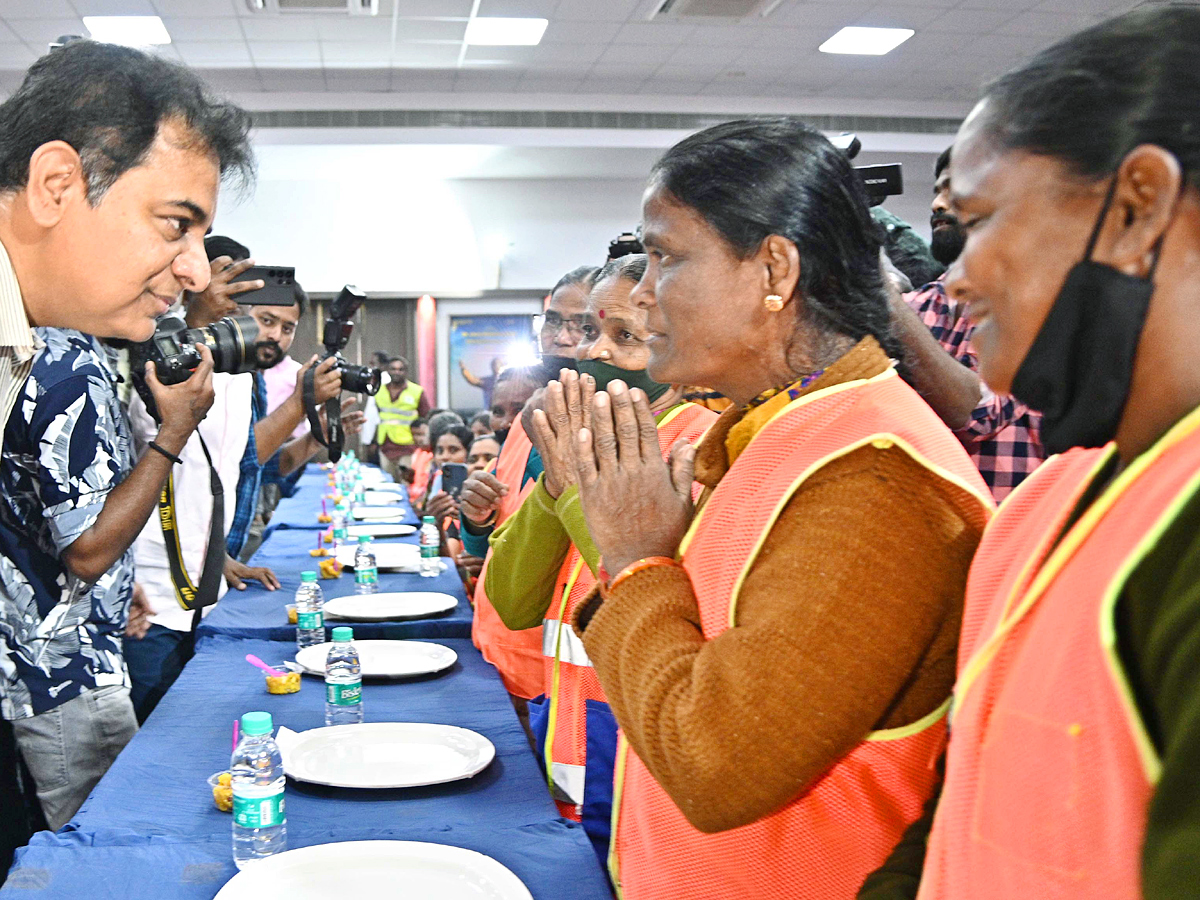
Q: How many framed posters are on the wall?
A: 1